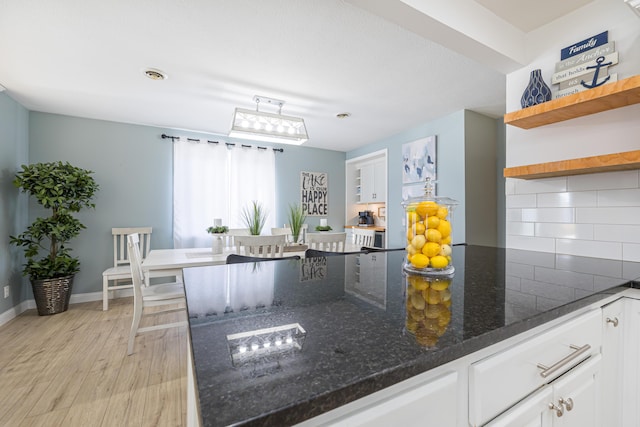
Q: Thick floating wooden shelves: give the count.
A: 2